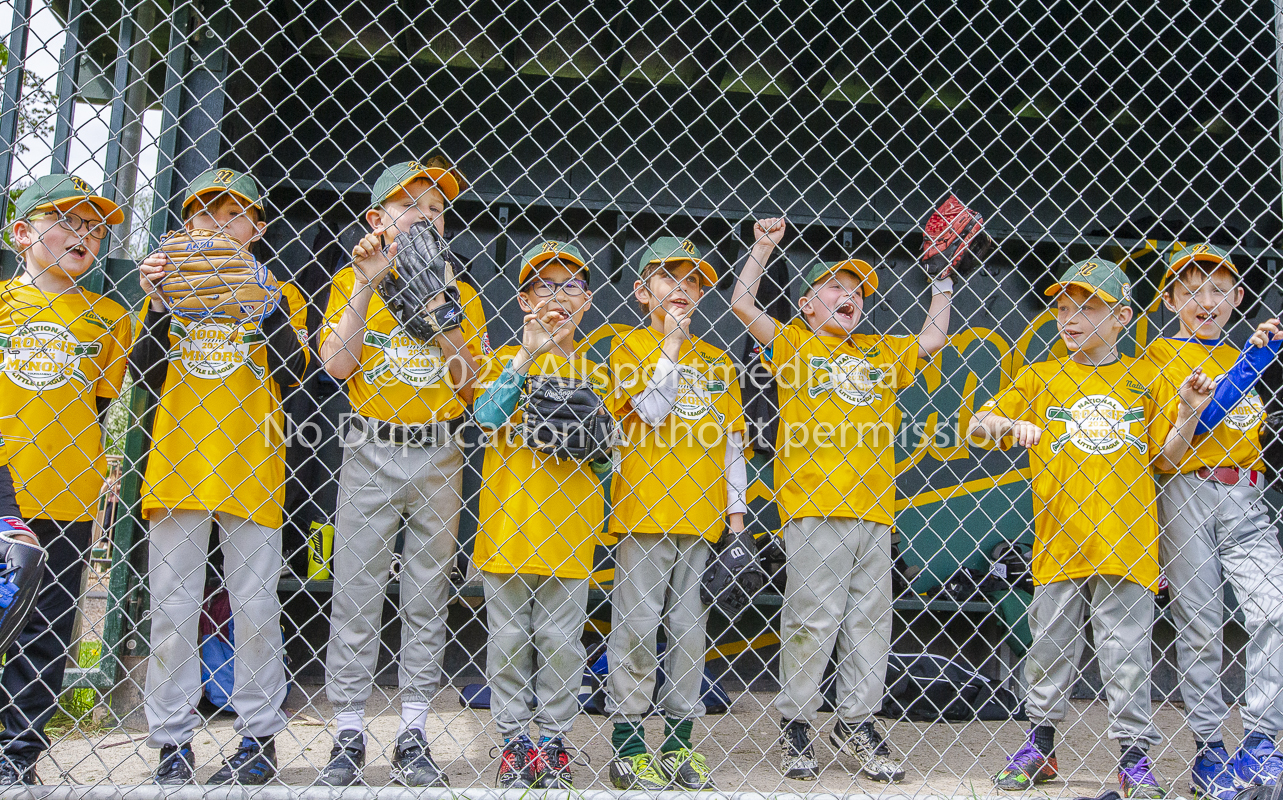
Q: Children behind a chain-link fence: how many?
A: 8